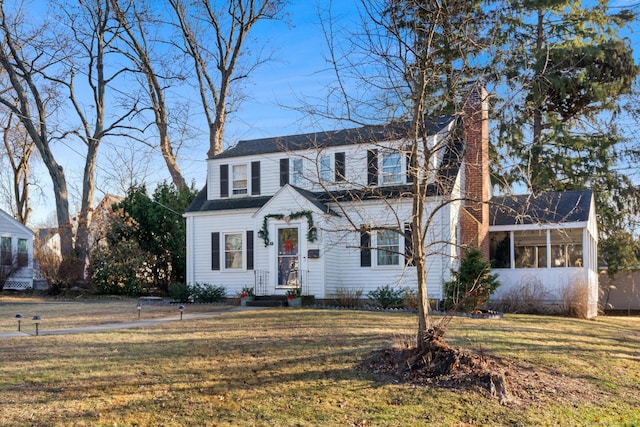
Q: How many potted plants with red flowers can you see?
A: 2